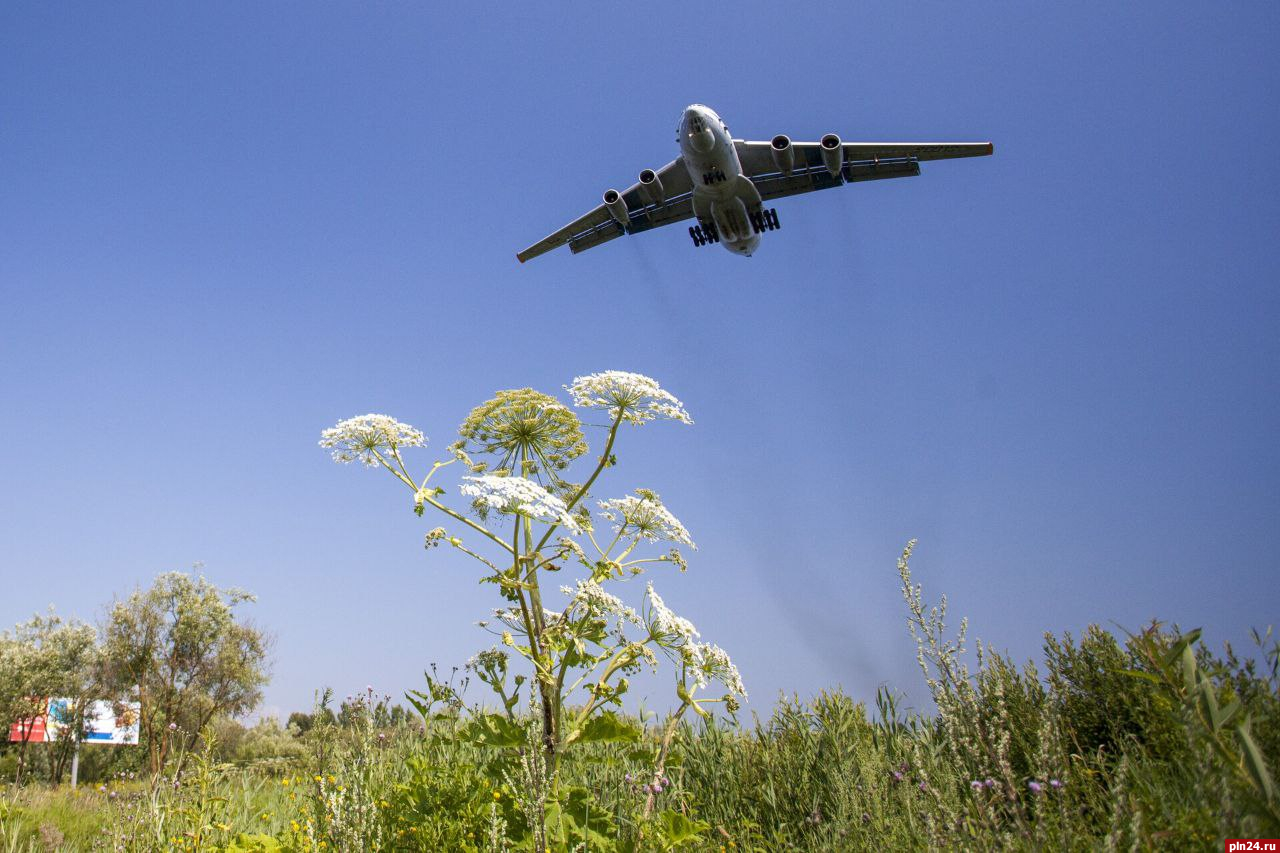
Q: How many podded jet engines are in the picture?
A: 4